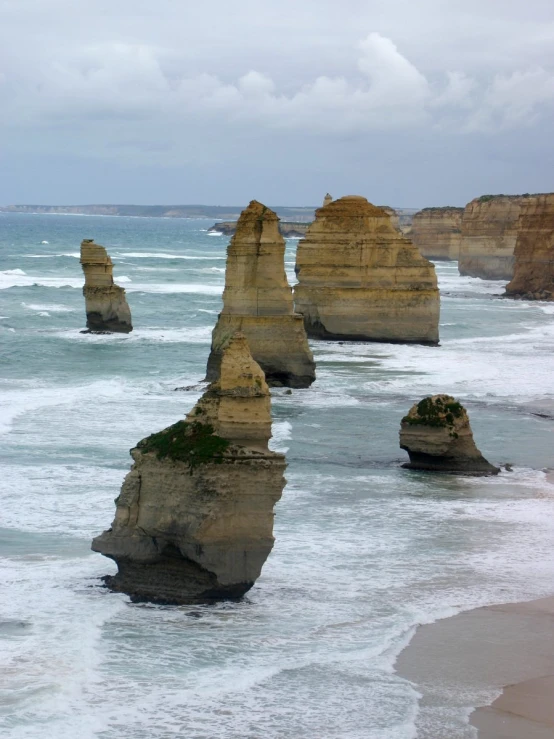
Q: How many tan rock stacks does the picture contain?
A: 5